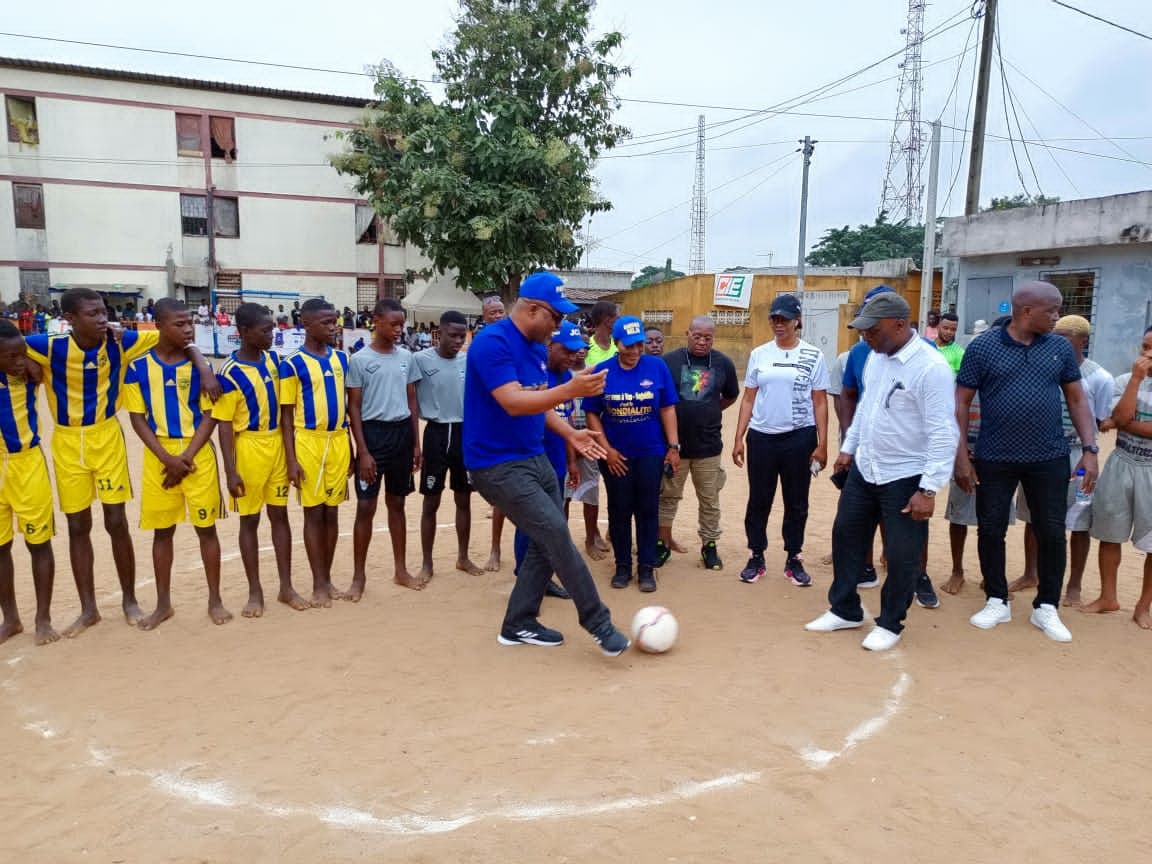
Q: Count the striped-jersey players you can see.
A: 5